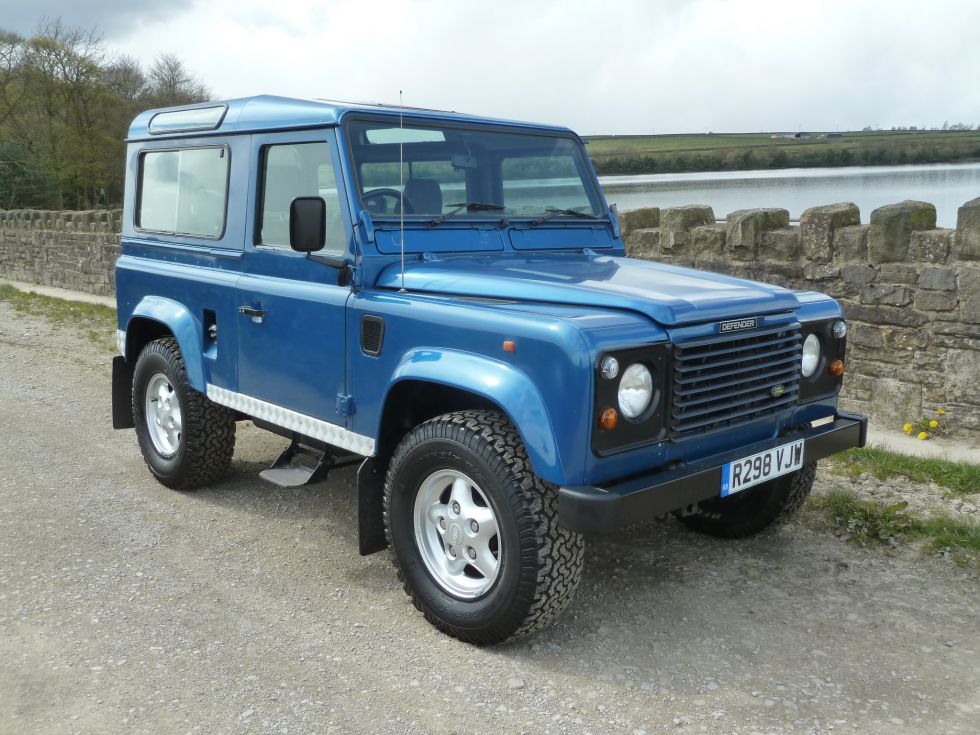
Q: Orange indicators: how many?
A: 3